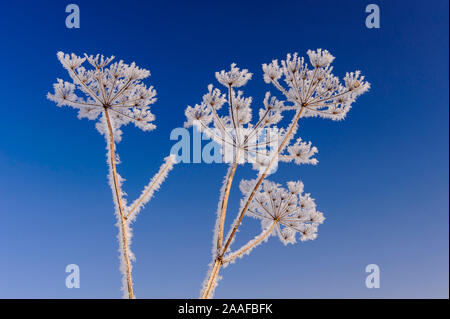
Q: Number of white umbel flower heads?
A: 4